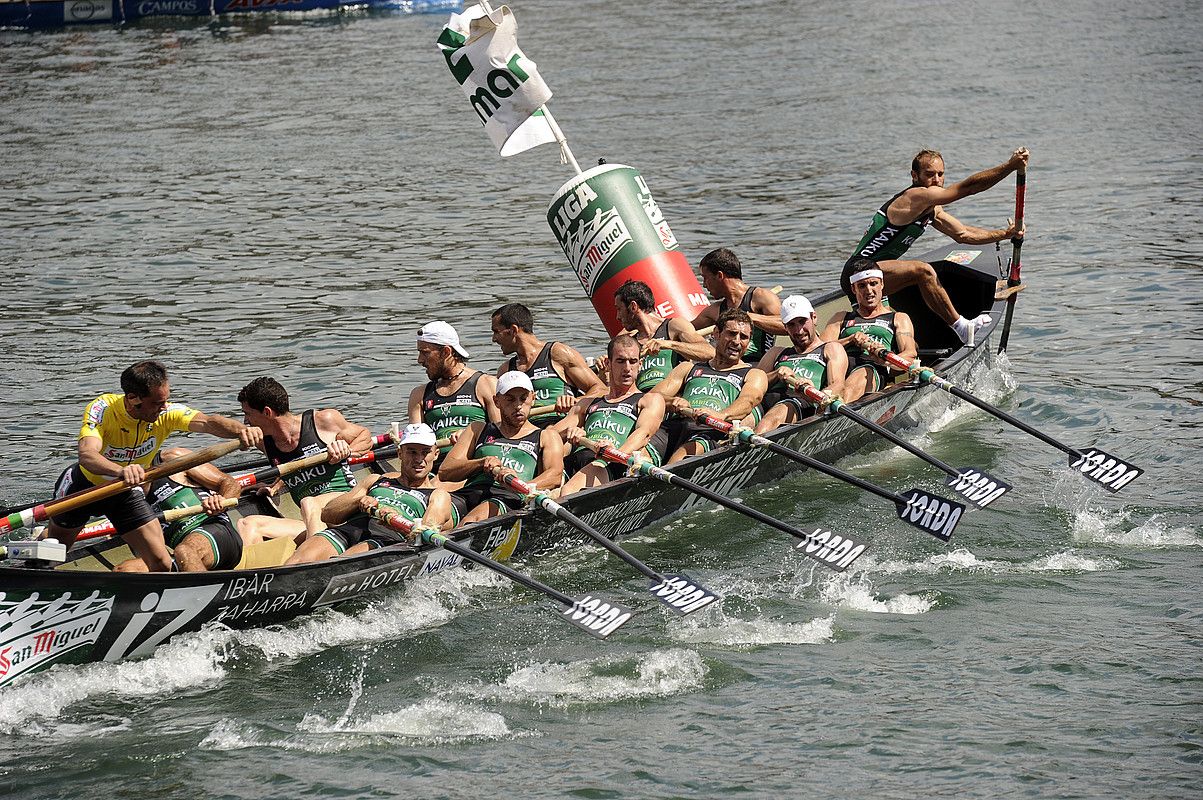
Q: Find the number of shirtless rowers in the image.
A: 0